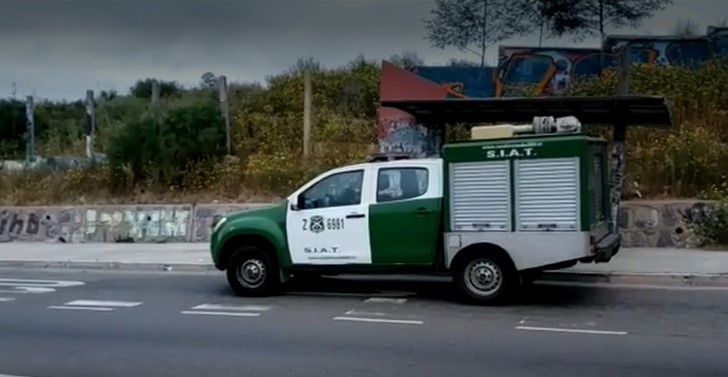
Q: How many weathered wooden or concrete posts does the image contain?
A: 5